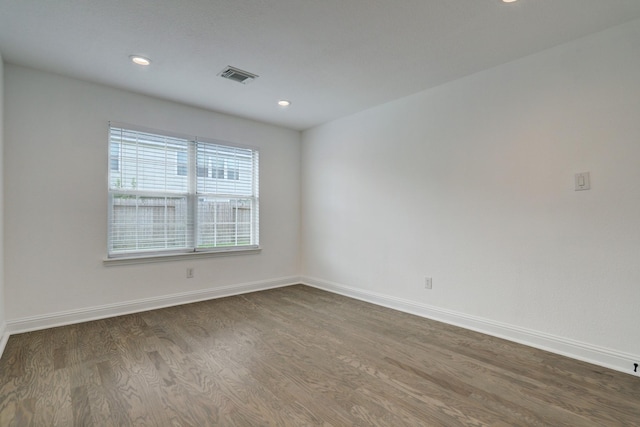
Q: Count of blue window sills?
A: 0